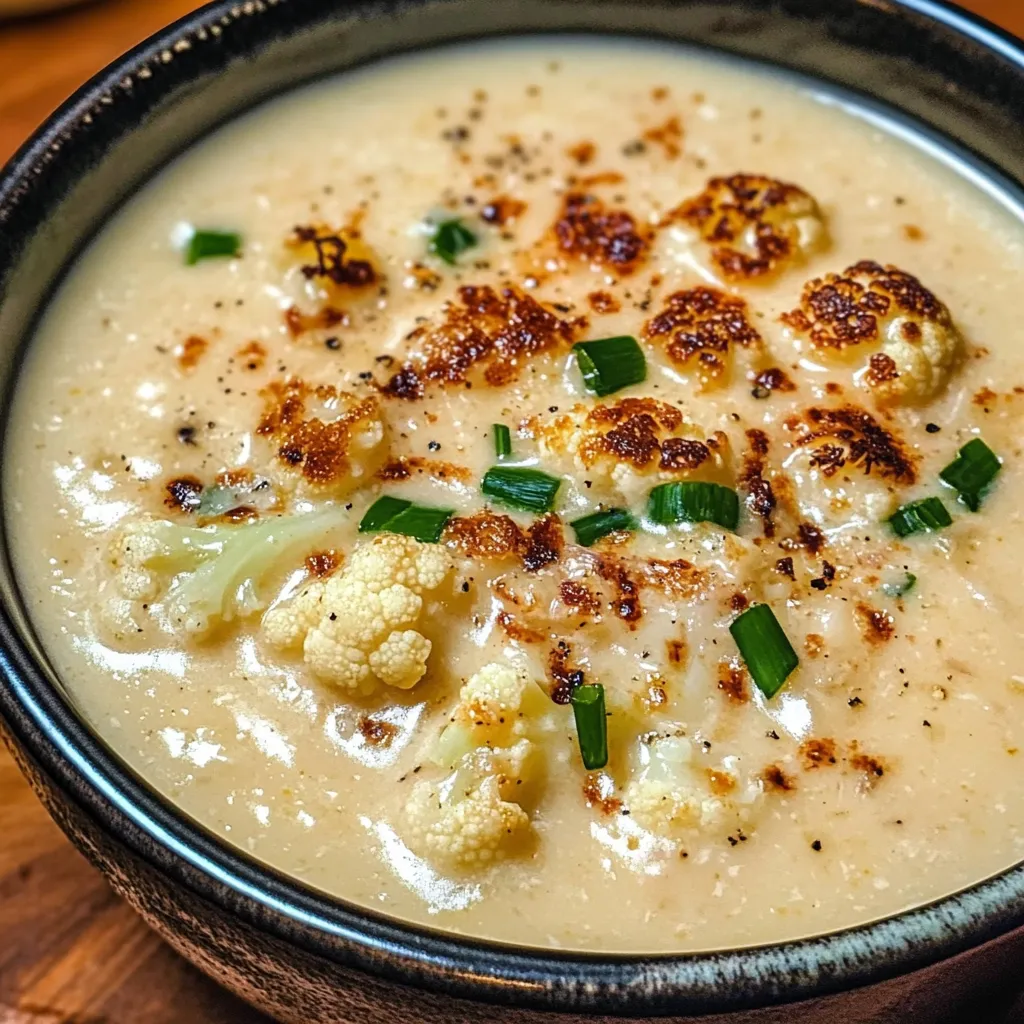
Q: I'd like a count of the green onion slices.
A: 13